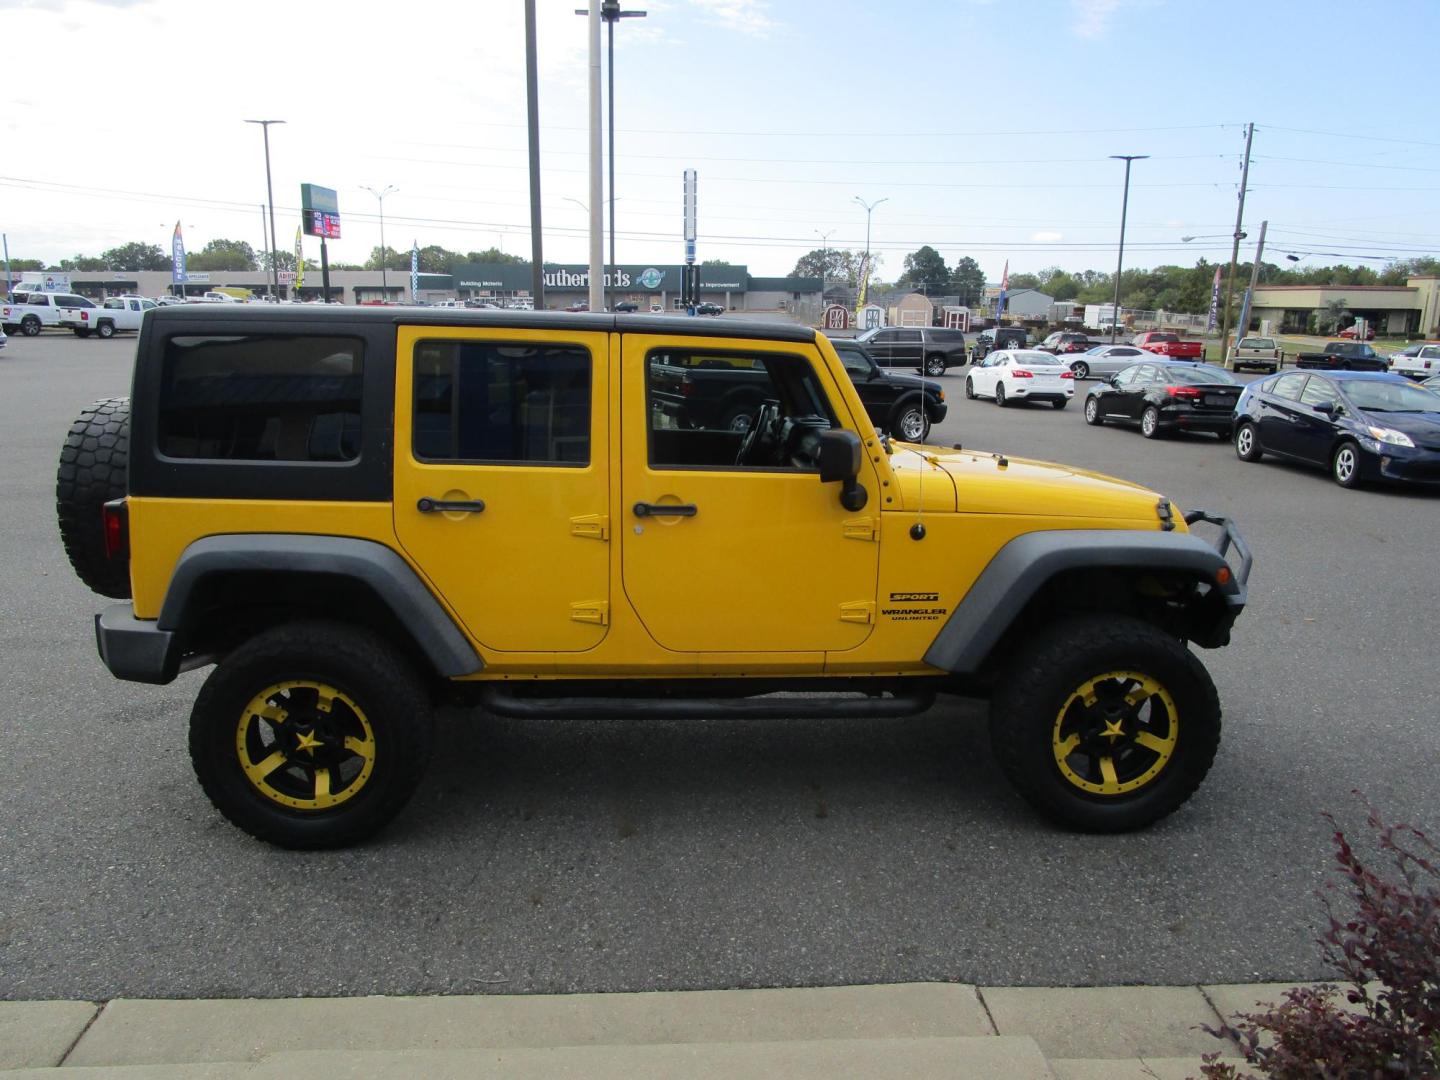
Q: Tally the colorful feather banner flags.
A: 6